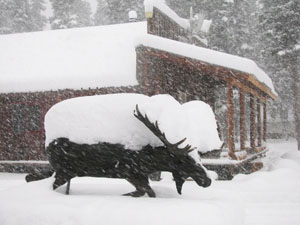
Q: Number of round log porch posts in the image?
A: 5